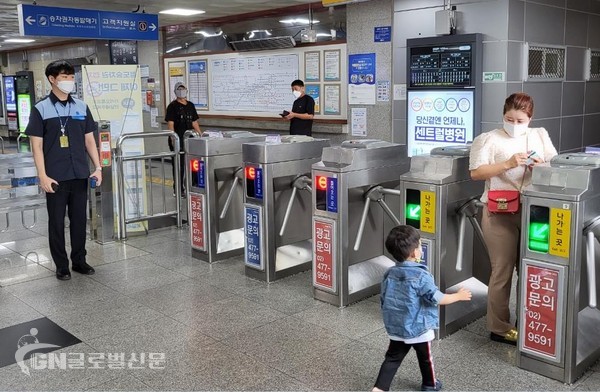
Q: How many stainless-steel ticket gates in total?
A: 5